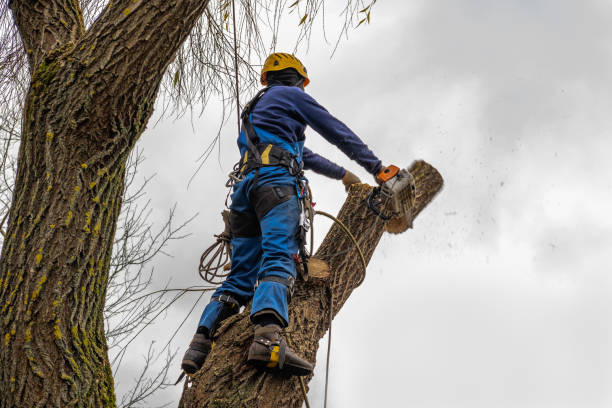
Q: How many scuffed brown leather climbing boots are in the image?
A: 2